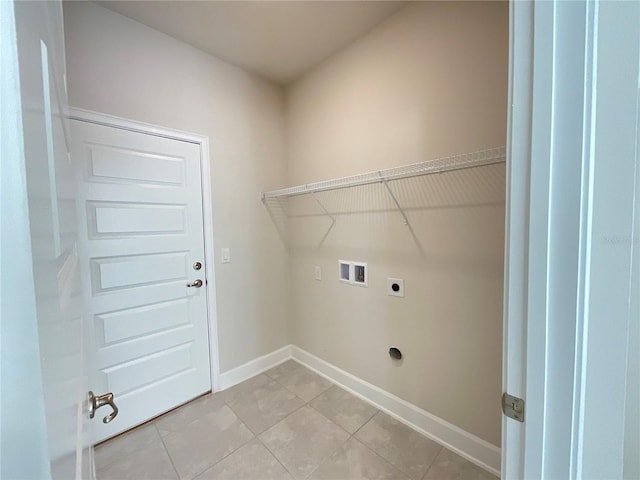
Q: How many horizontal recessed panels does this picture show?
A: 5